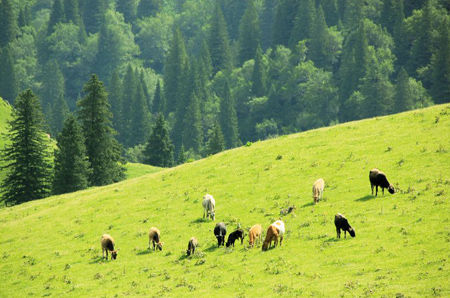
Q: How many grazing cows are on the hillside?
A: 11